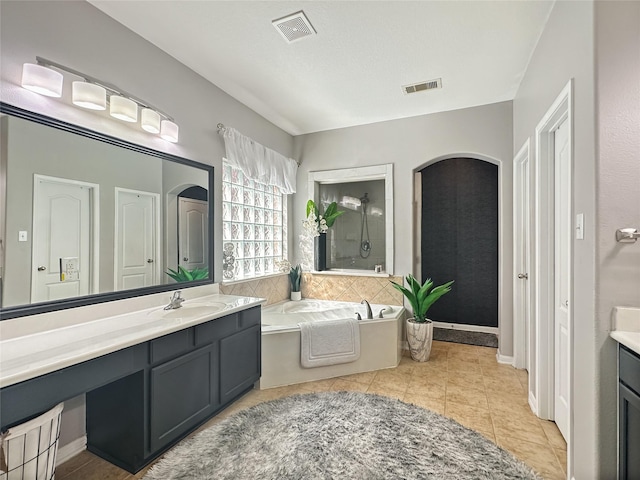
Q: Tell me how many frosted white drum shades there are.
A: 5